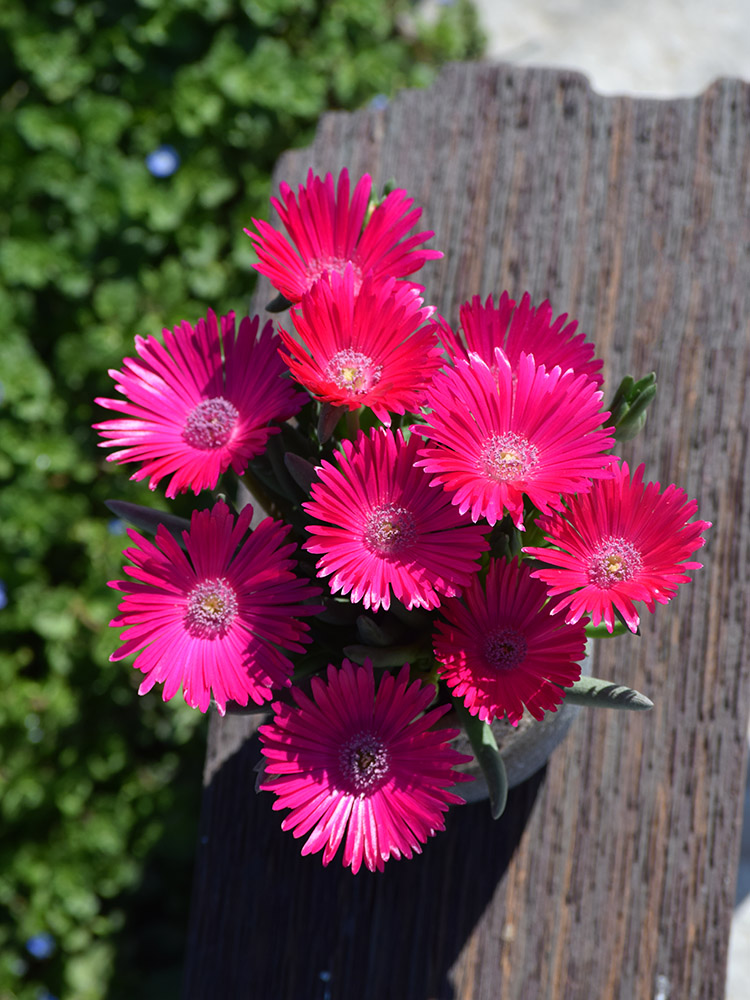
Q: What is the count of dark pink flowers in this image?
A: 10